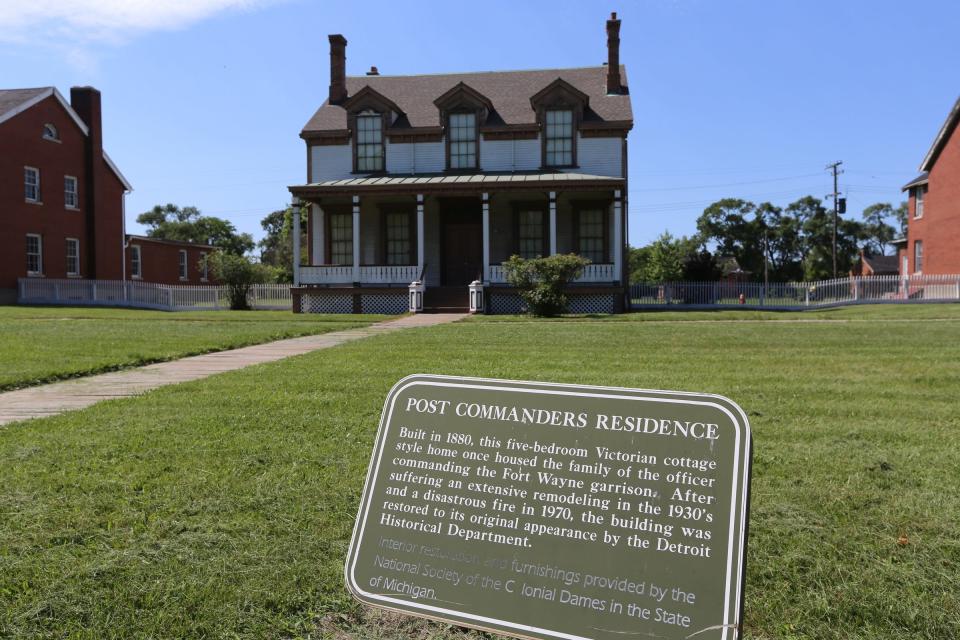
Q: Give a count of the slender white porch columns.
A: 6